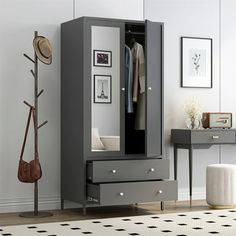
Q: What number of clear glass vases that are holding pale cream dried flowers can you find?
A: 1